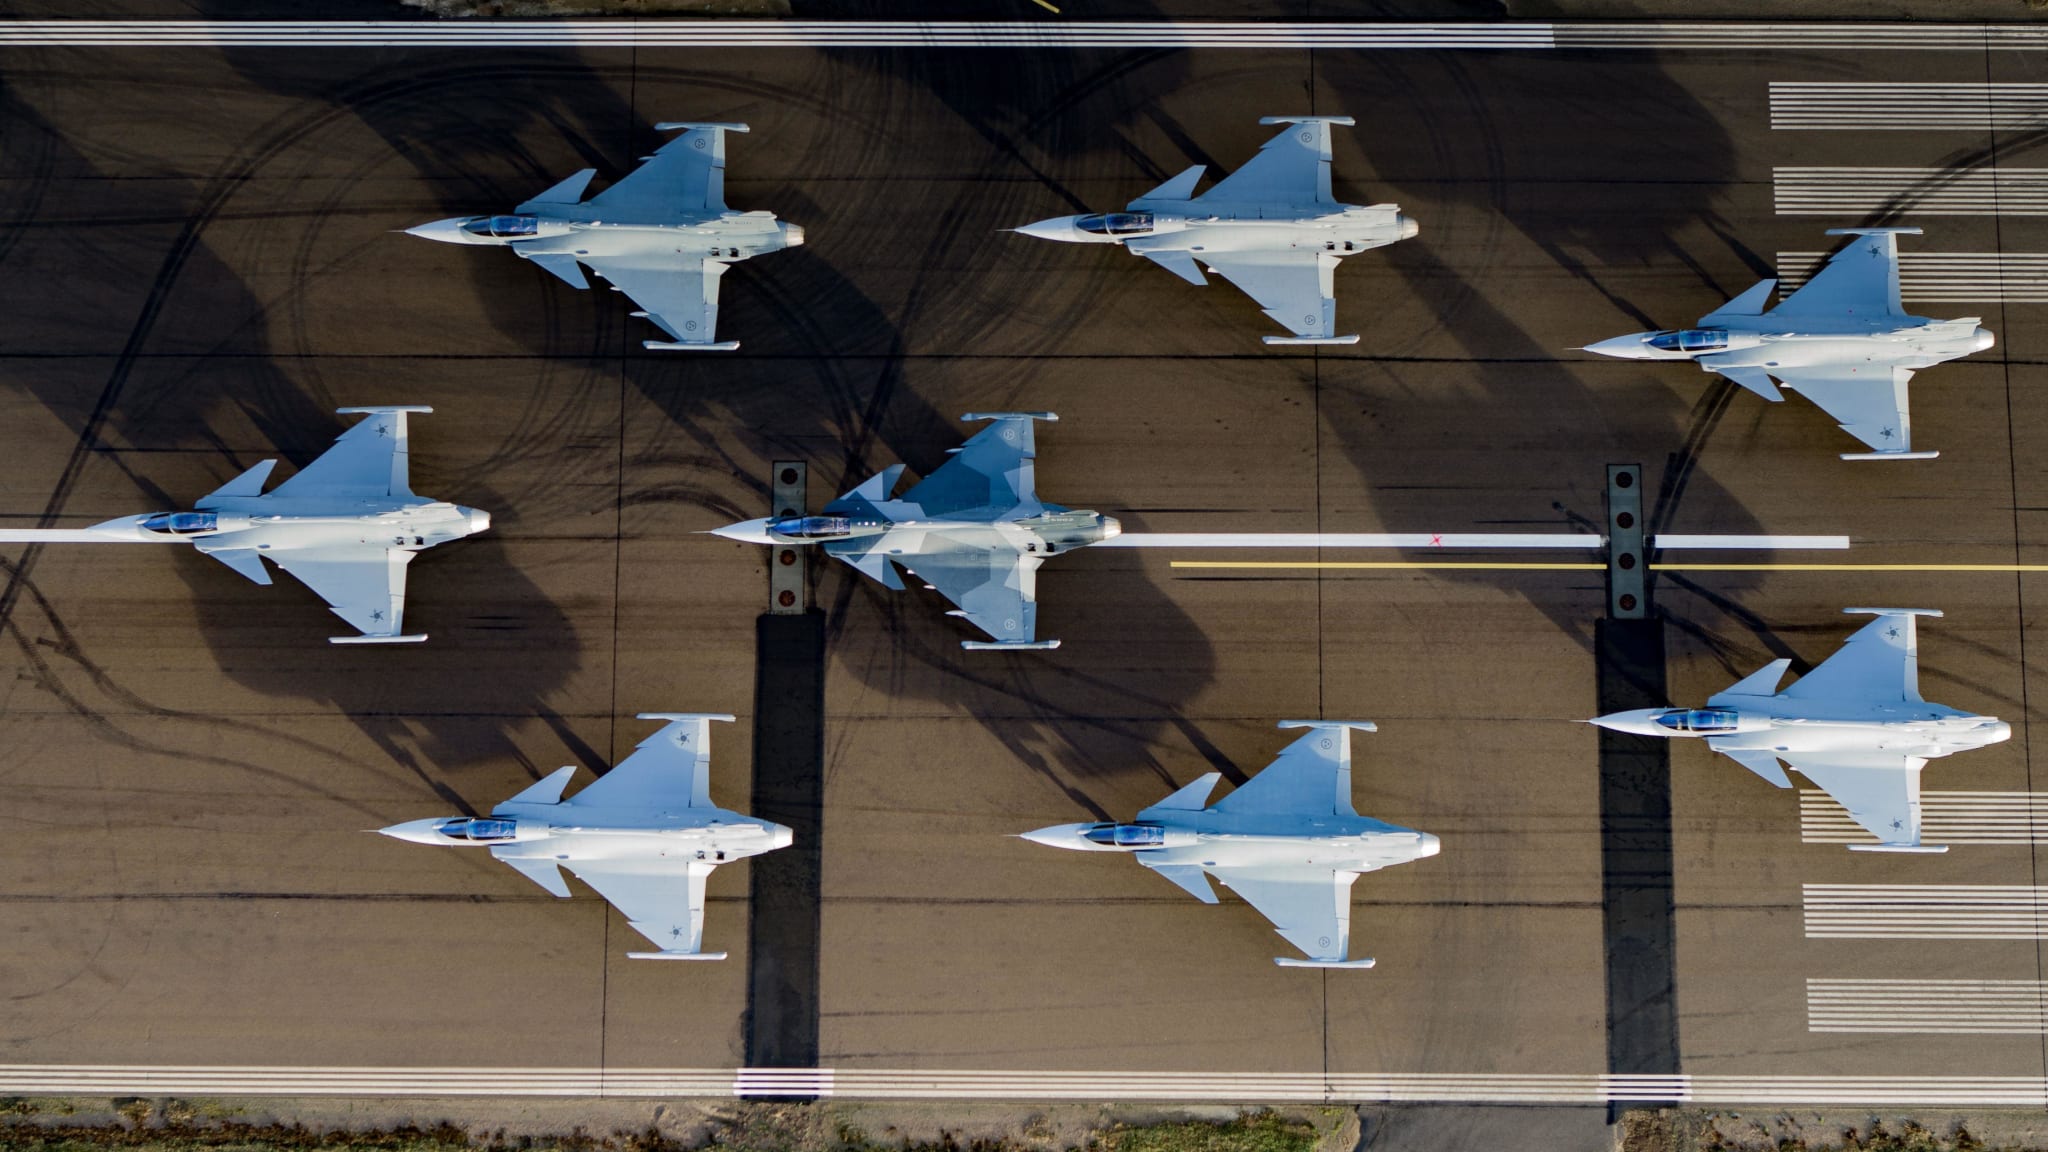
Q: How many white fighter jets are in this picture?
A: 7